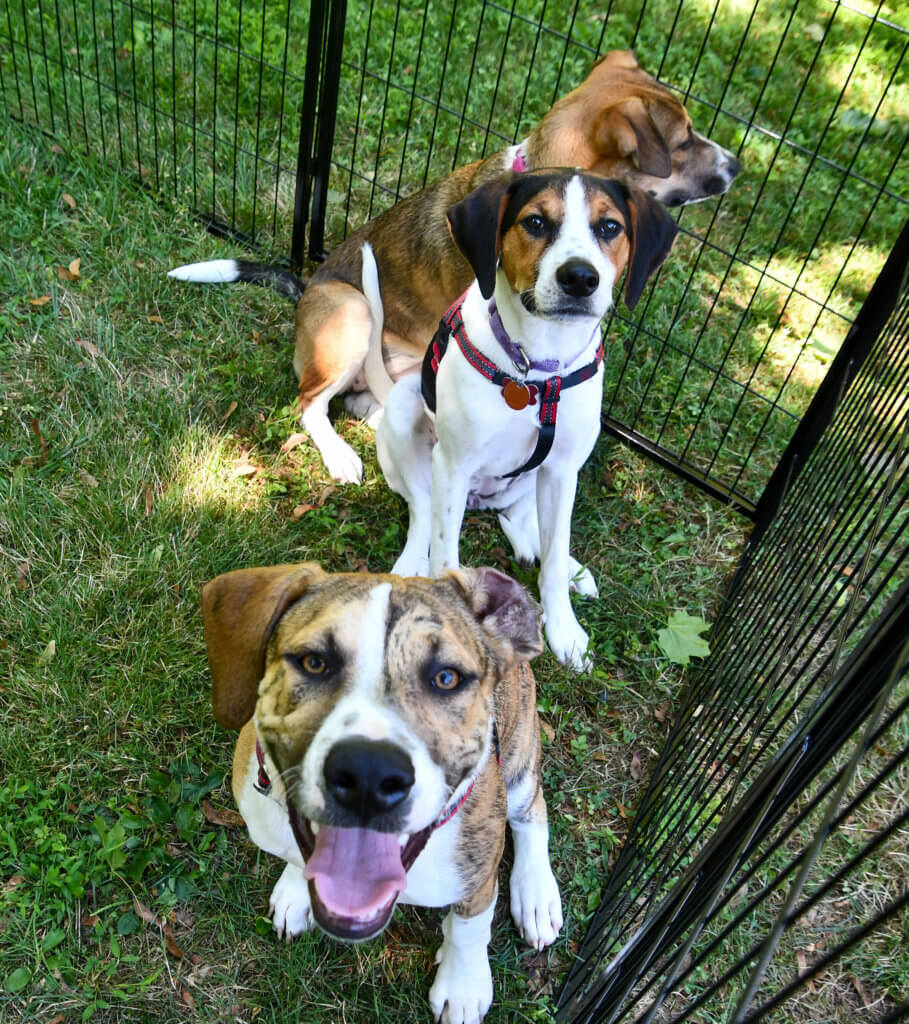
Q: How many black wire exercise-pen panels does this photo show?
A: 4